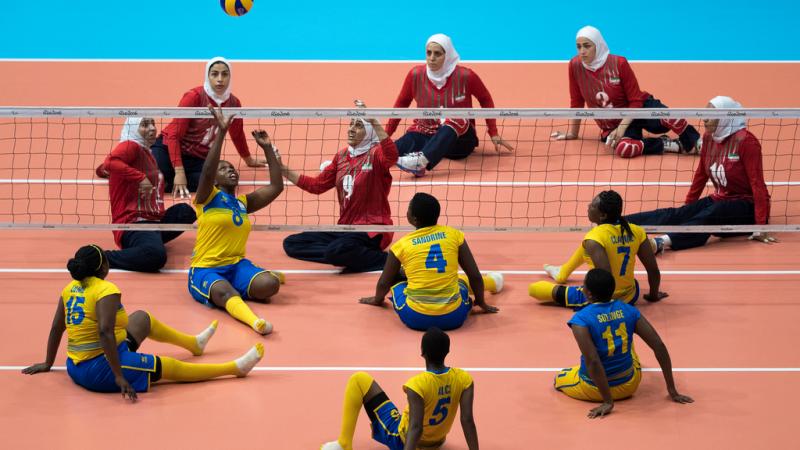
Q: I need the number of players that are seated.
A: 12